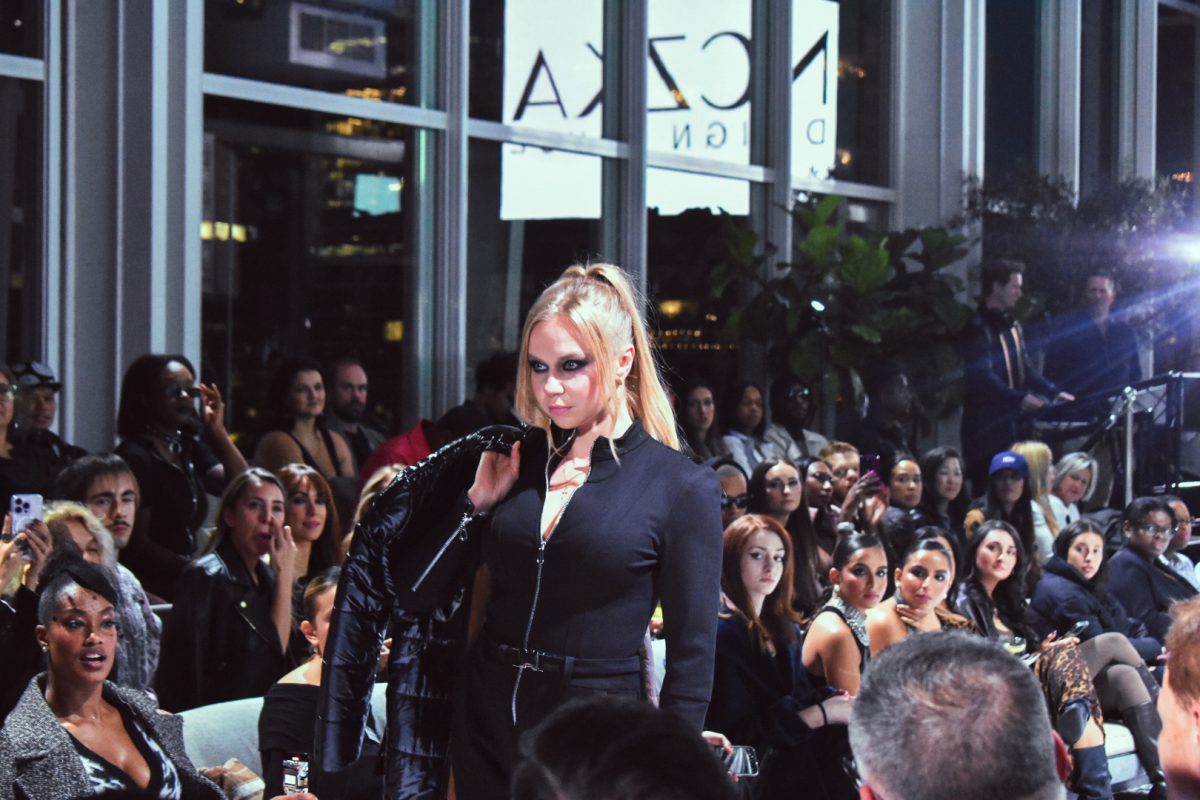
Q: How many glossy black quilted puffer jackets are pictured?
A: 1